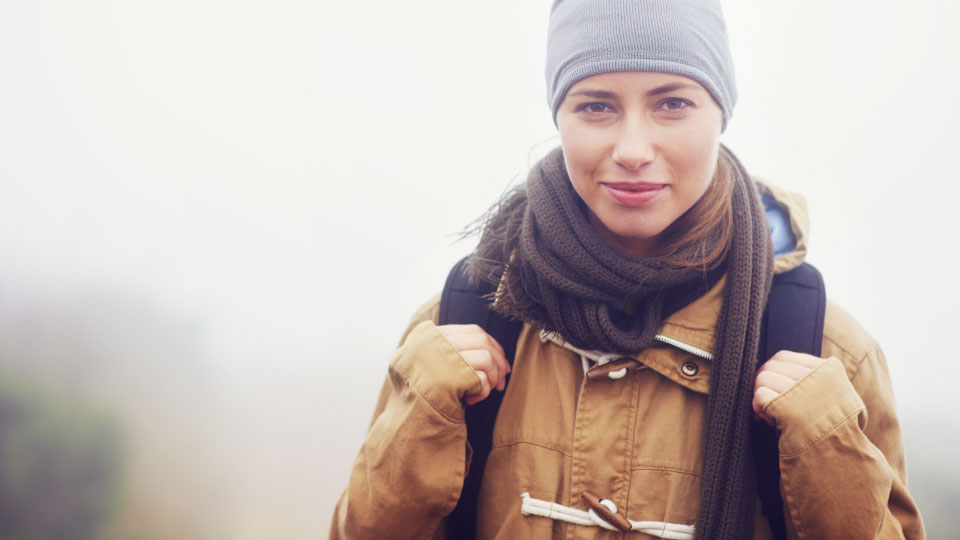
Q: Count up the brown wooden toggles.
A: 2